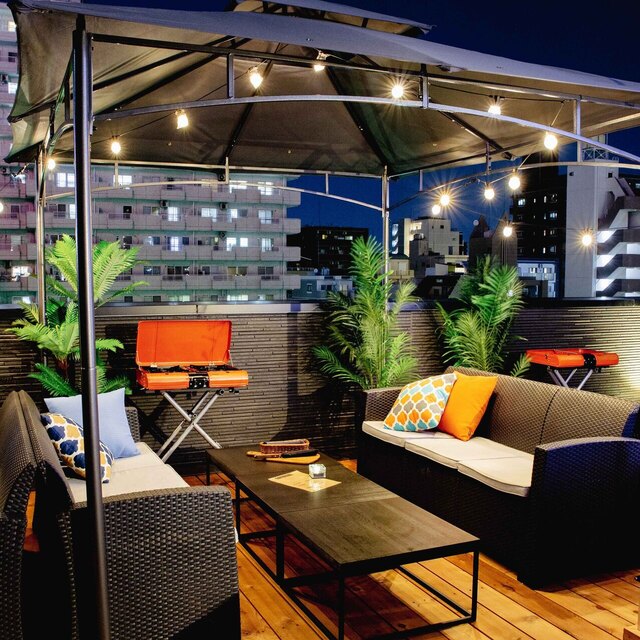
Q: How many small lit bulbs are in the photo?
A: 15